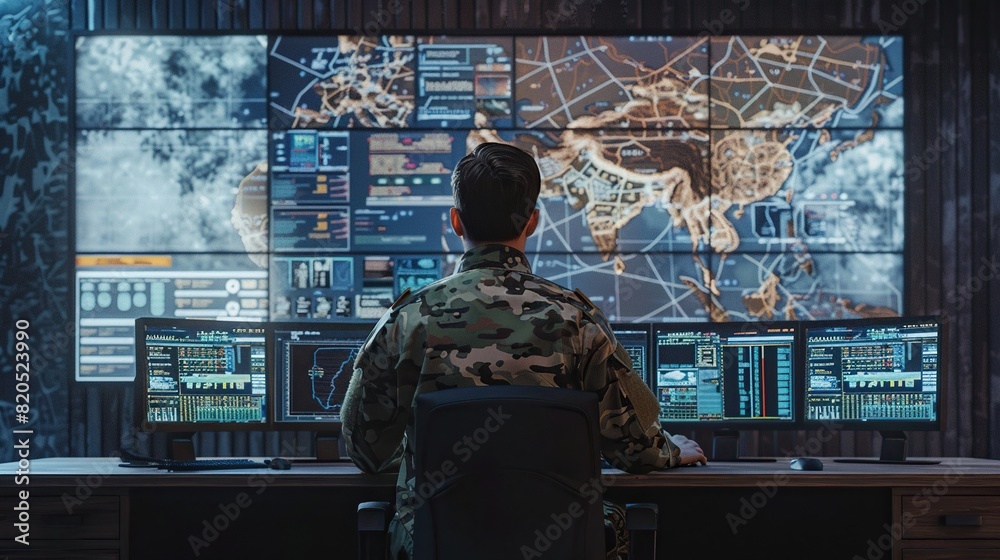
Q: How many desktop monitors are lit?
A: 5